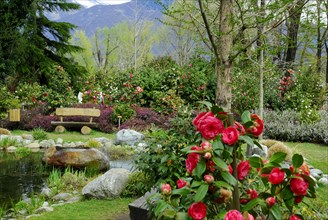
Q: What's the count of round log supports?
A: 2